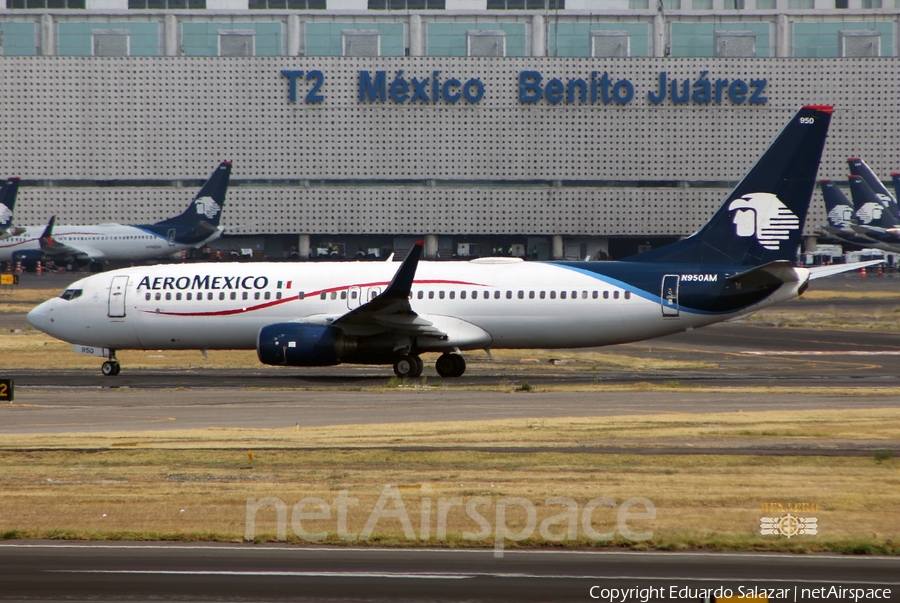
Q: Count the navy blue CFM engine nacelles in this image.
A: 2